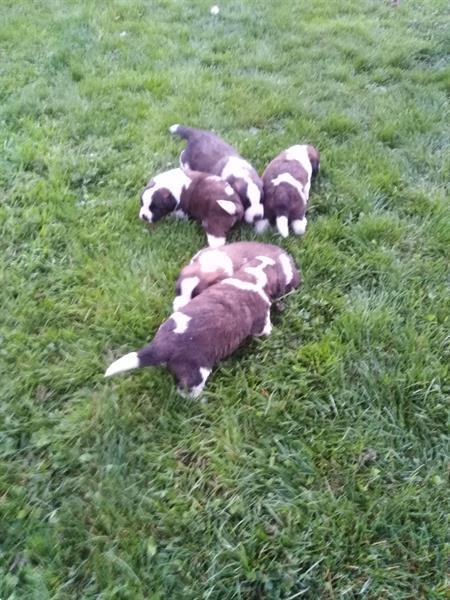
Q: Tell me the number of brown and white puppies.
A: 5